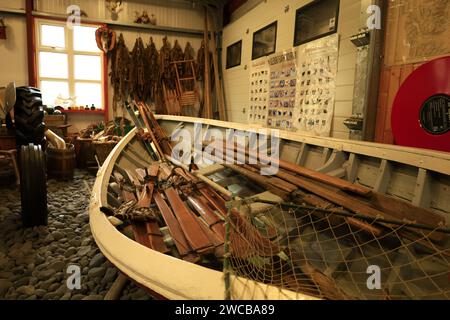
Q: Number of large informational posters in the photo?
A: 3